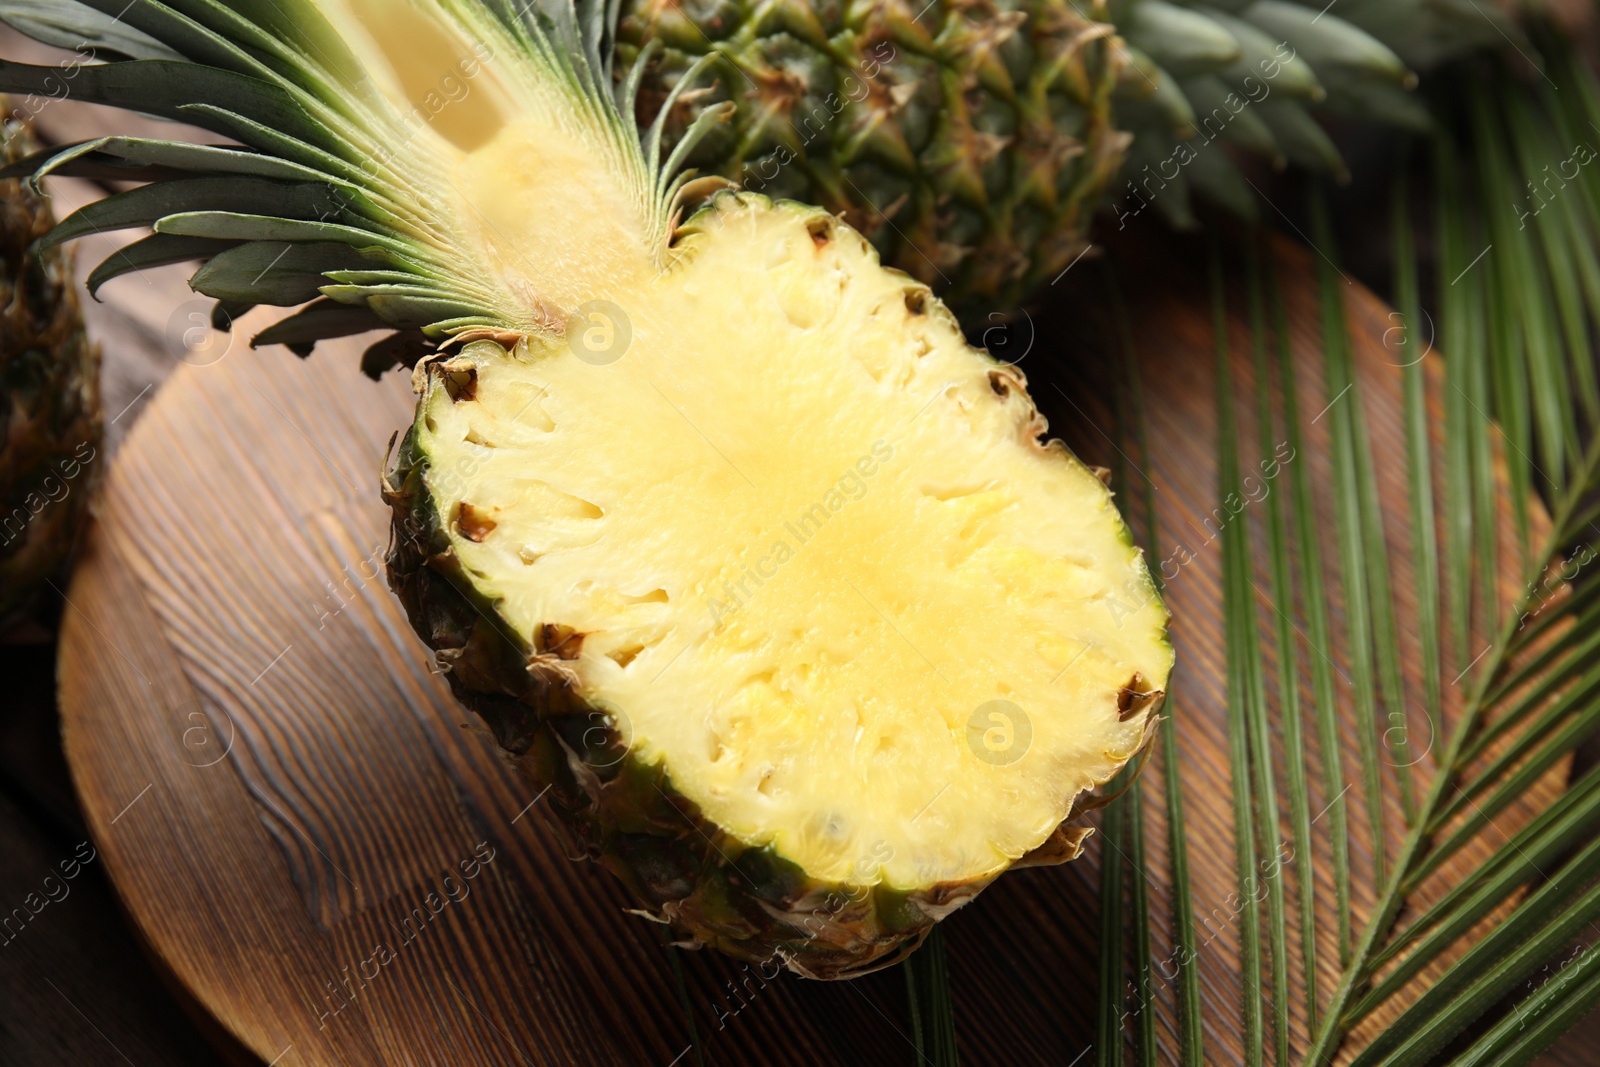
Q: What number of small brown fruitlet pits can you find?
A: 7